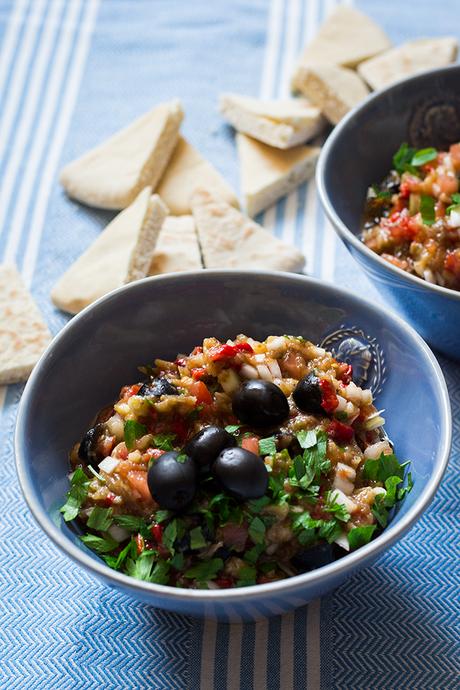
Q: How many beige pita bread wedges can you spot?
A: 11